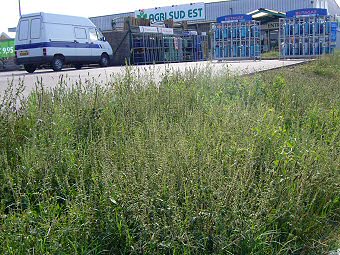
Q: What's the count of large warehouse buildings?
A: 1